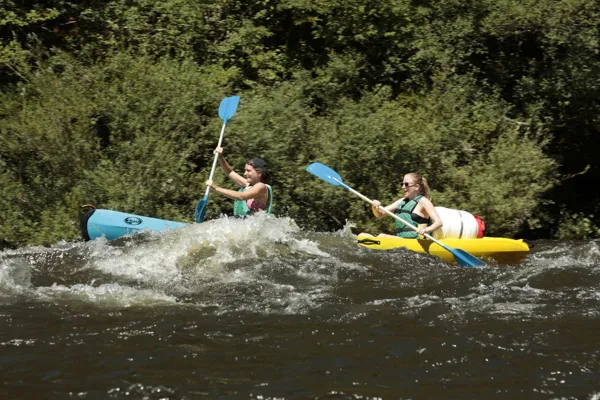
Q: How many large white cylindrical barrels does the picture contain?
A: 1